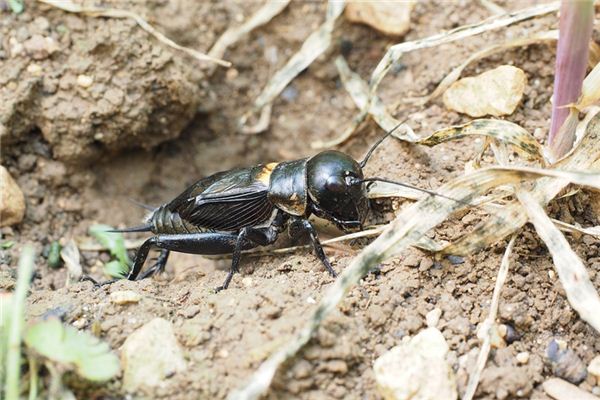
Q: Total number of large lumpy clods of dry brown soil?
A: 1